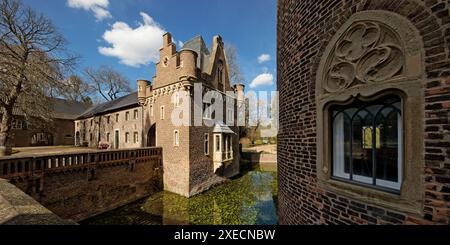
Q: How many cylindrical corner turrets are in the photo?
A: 3